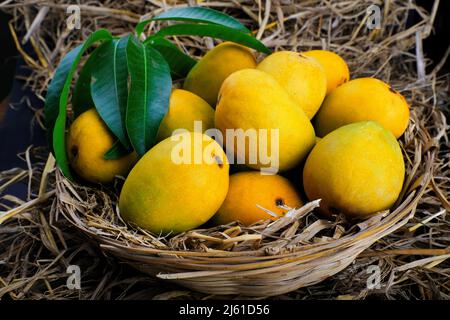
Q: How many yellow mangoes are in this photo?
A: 10